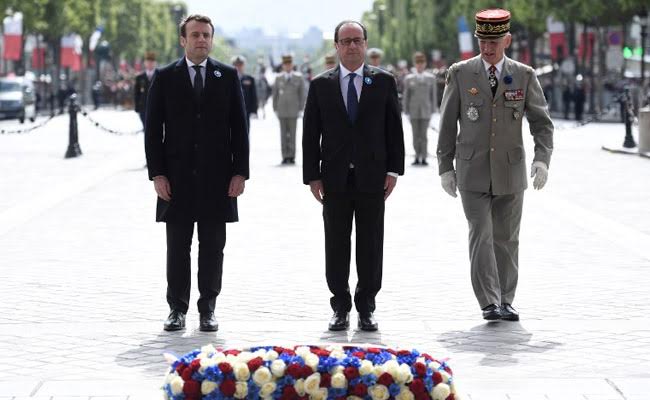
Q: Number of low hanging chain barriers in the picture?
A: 3